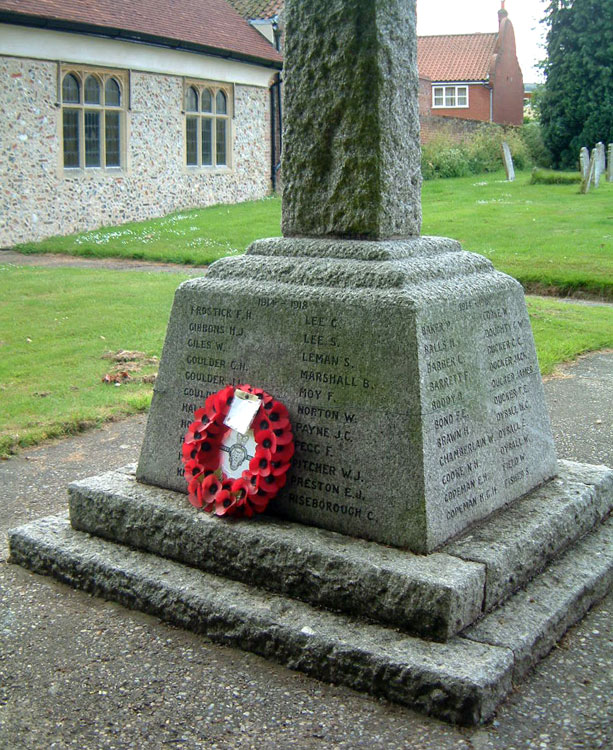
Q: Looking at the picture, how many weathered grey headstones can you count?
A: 6